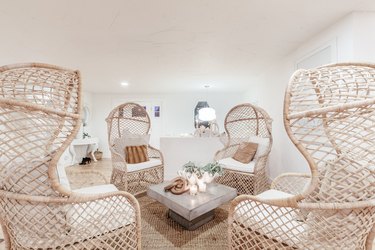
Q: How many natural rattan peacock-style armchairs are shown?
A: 4